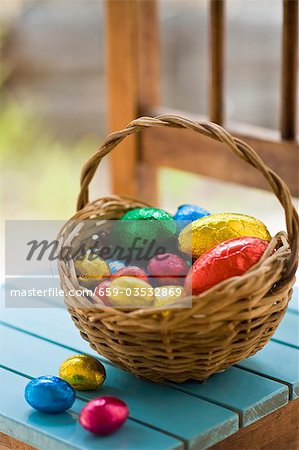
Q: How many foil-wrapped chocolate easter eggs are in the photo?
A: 14